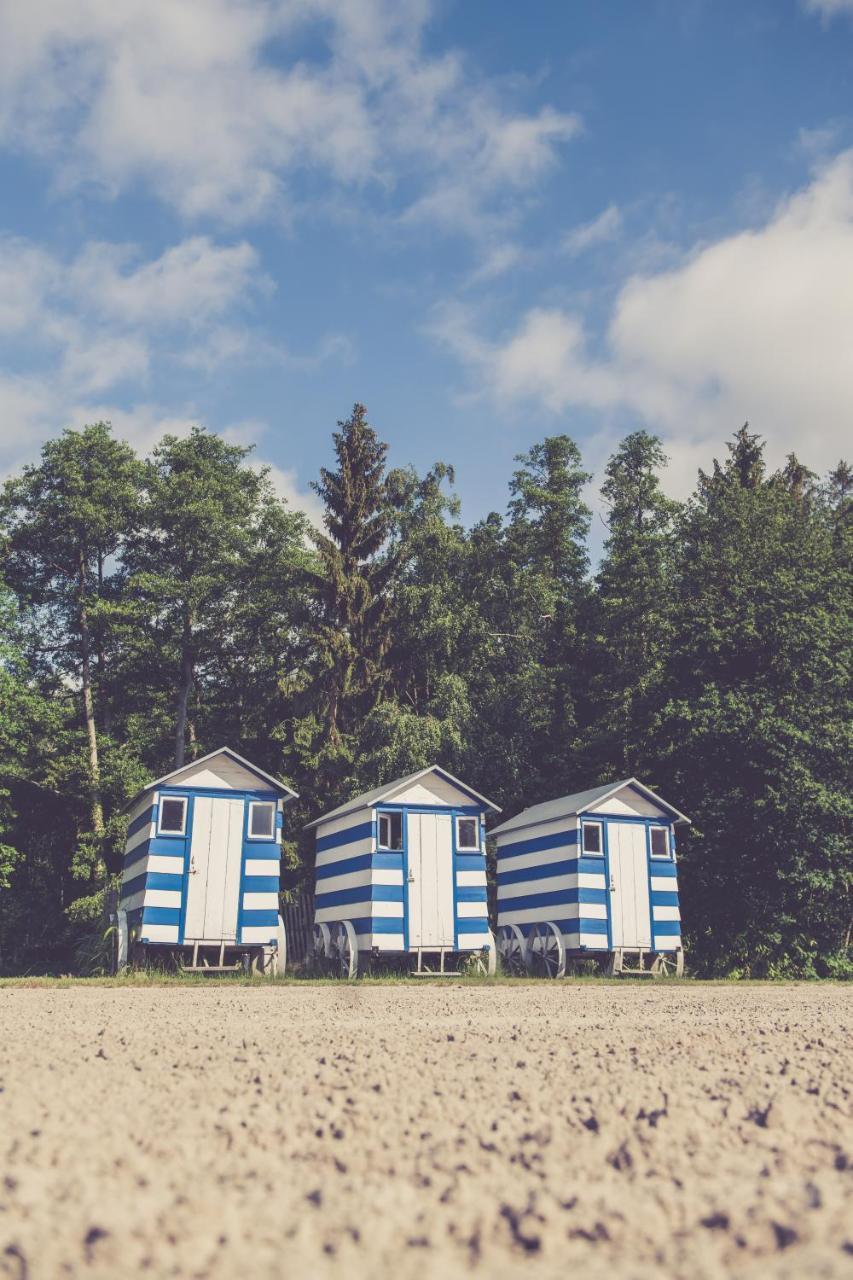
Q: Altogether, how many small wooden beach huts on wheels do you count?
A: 3